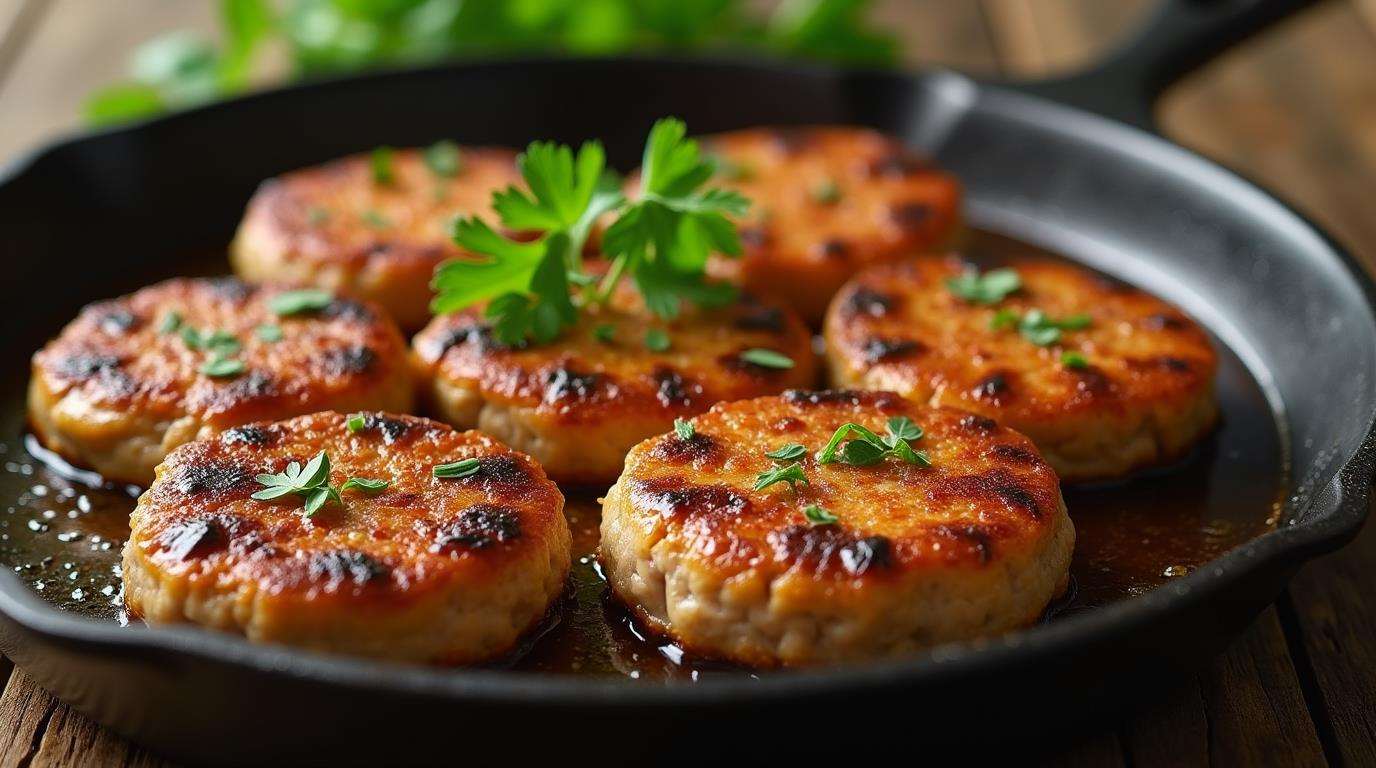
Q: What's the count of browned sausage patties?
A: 7